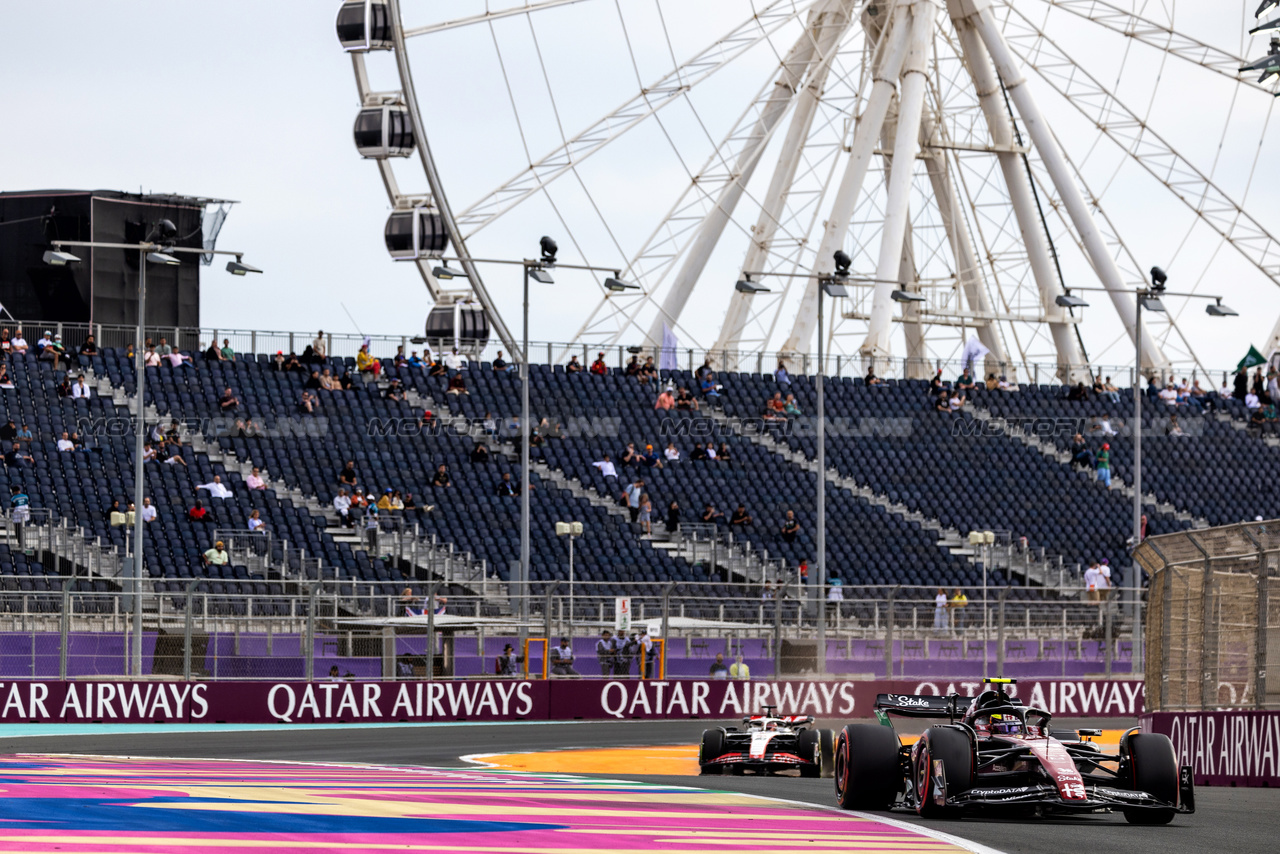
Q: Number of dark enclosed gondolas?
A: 4